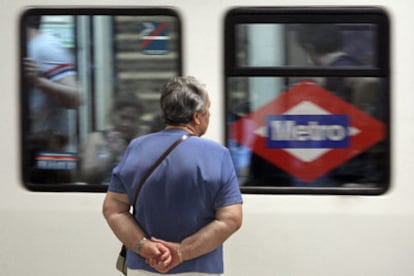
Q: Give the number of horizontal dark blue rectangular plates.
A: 1